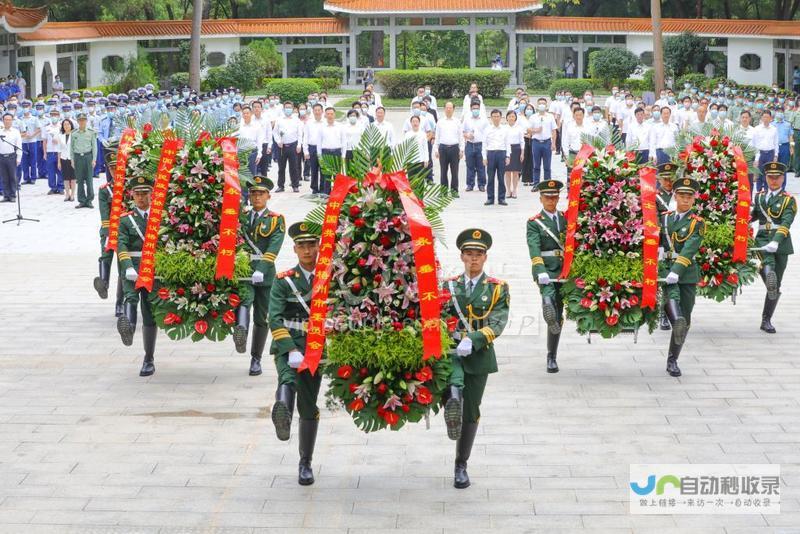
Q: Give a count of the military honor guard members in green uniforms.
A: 9